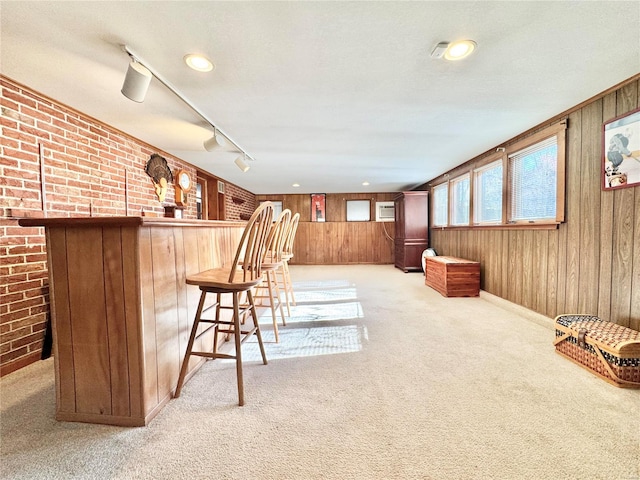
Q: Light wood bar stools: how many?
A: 3